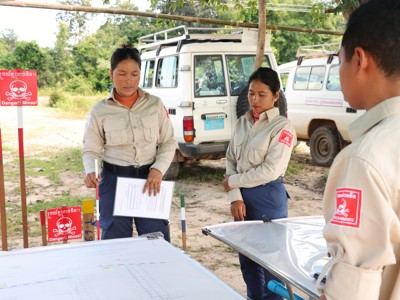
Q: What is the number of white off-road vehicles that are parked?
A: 2